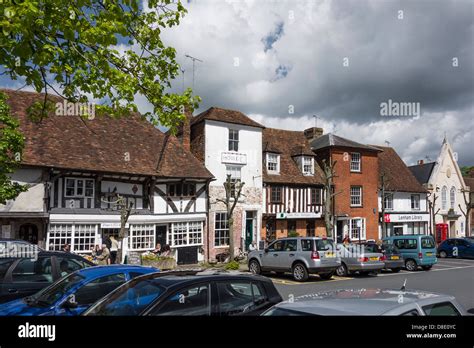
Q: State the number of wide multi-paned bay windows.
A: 3